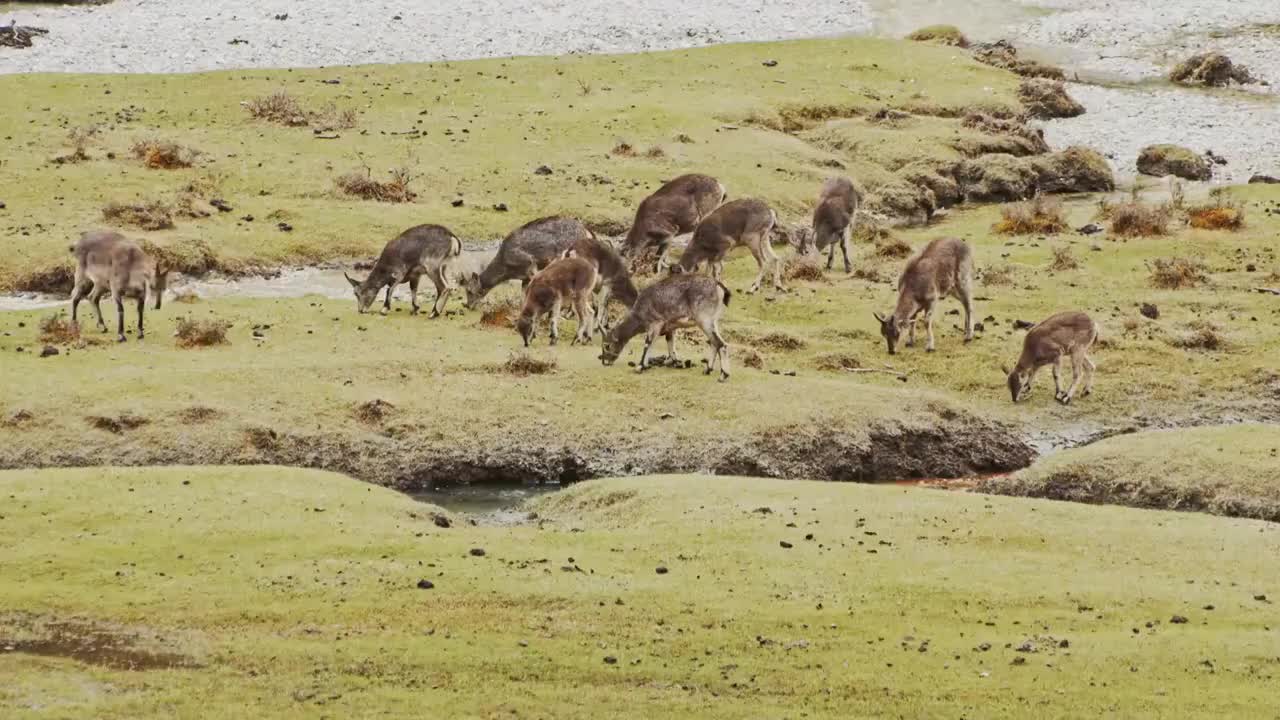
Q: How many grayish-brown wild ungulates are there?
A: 11